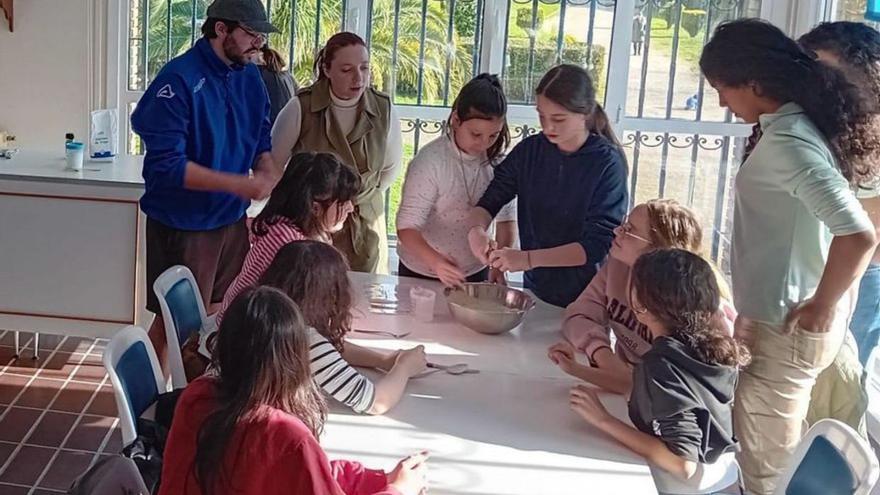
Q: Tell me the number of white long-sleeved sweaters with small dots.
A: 1